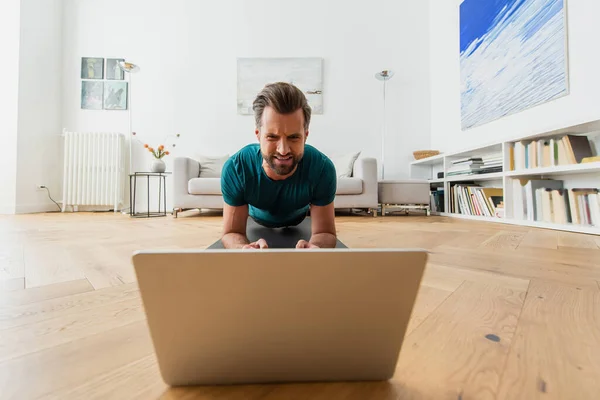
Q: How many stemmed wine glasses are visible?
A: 0